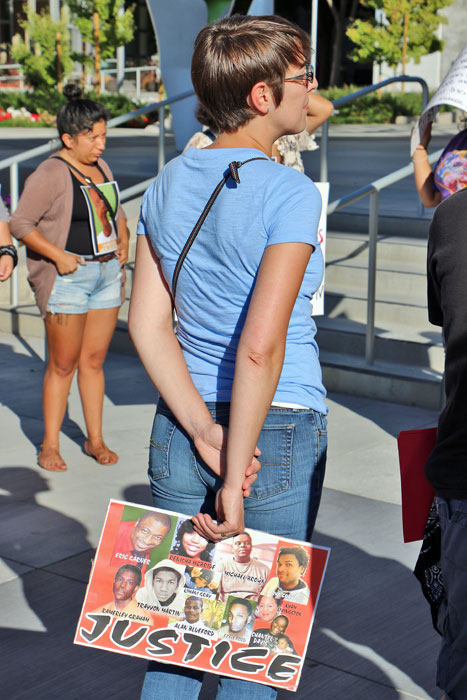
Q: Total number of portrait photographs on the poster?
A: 11